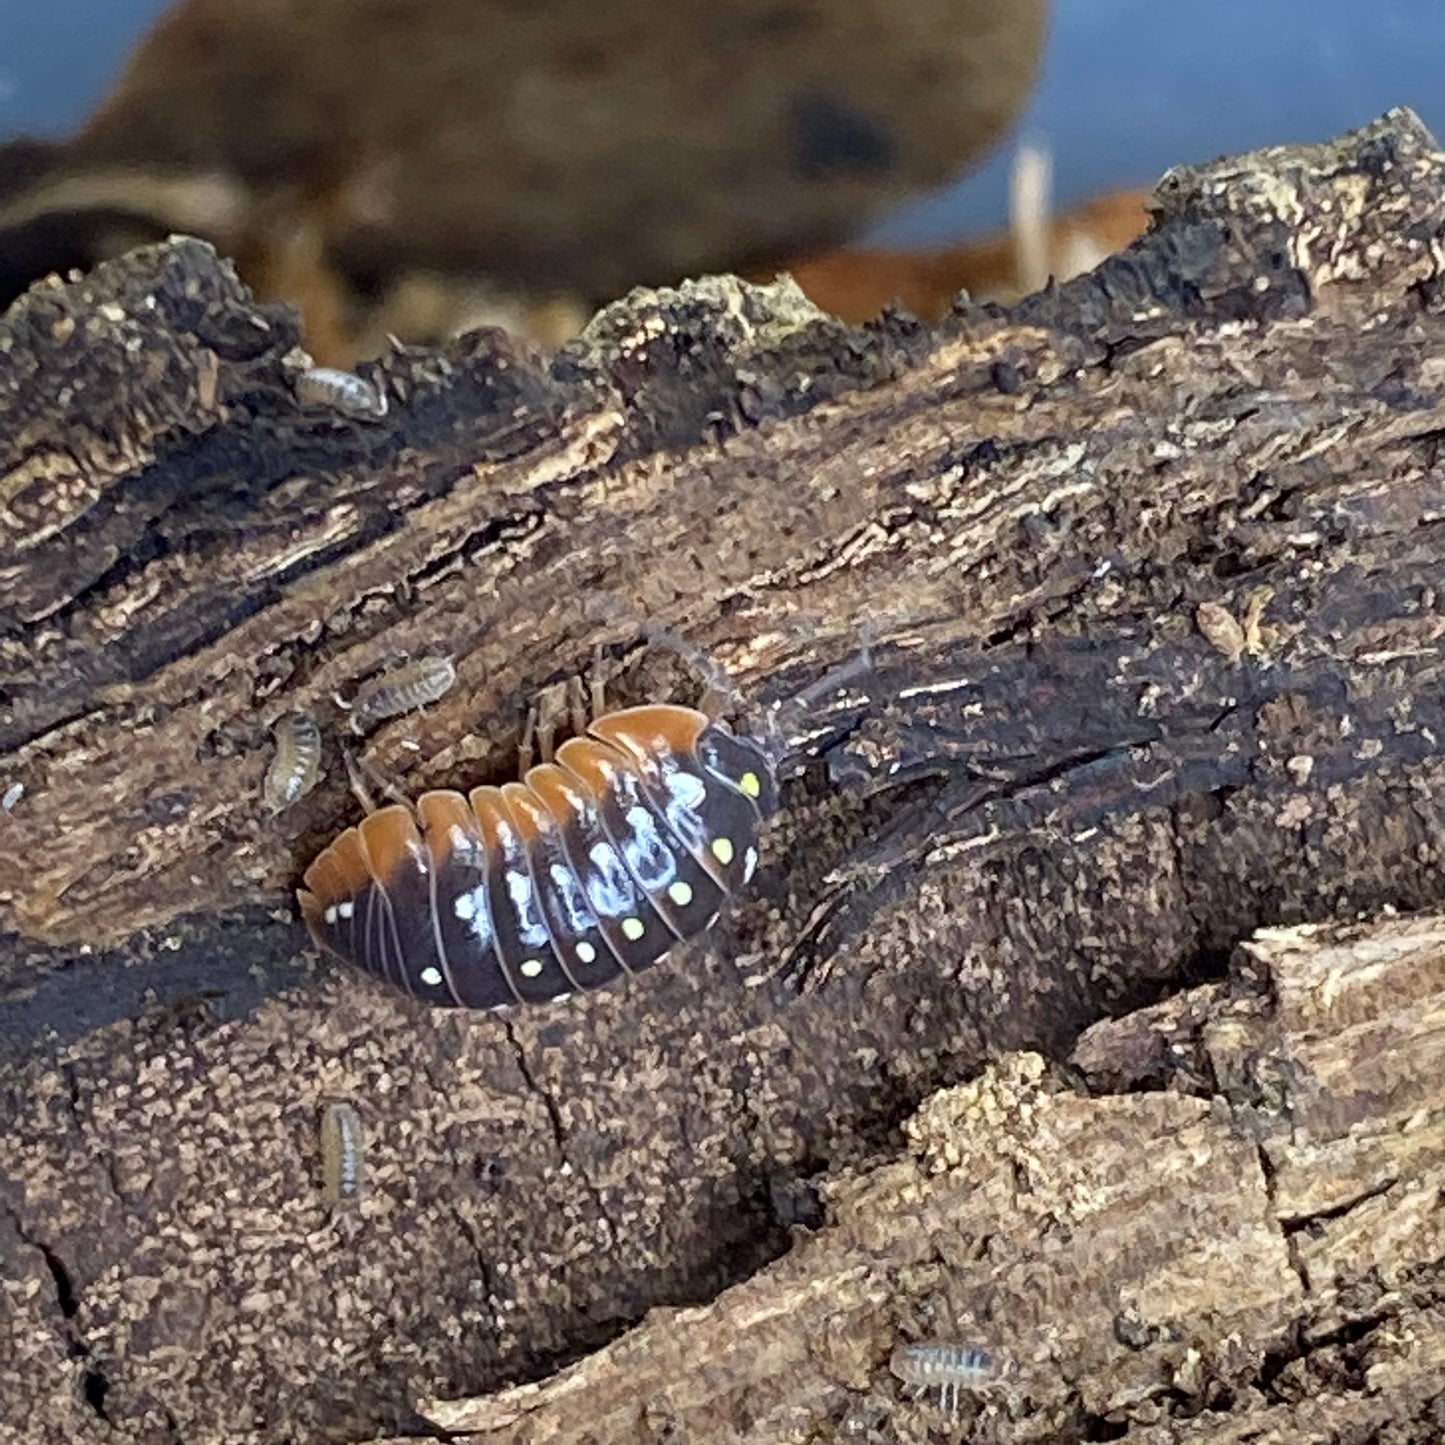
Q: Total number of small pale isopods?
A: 5